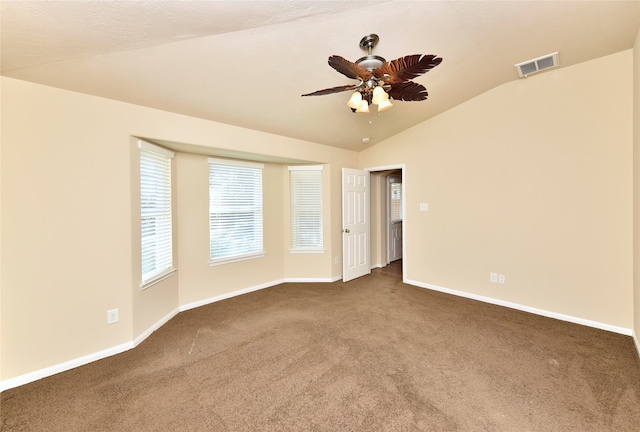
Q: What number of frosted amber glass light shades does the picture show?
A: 4